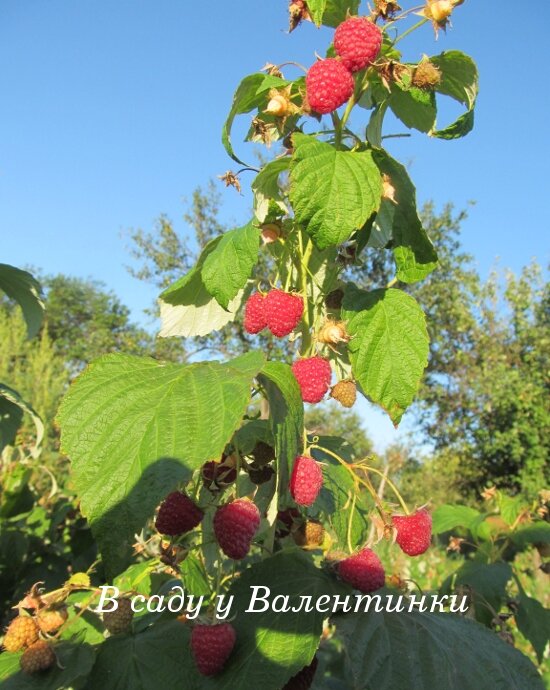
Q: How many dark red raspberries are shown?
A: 11